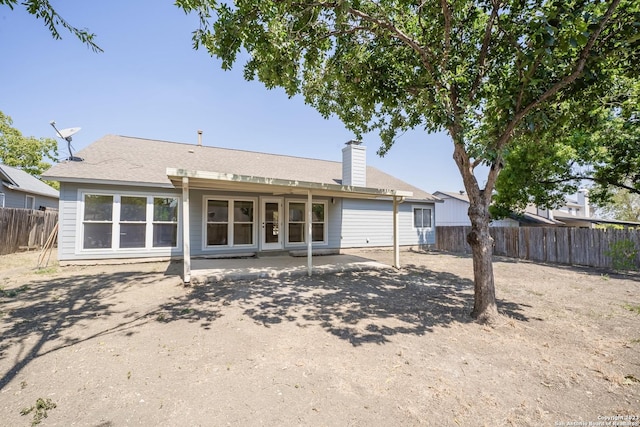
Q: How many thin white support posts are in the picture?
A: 3